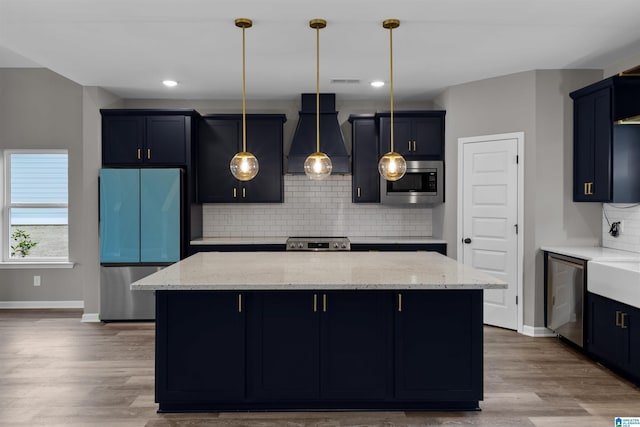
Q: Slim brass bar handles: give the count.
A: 15